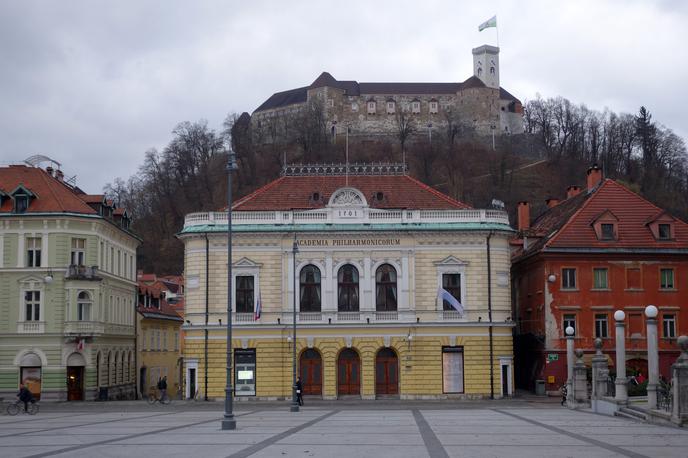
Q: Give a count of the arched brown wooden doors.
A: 3